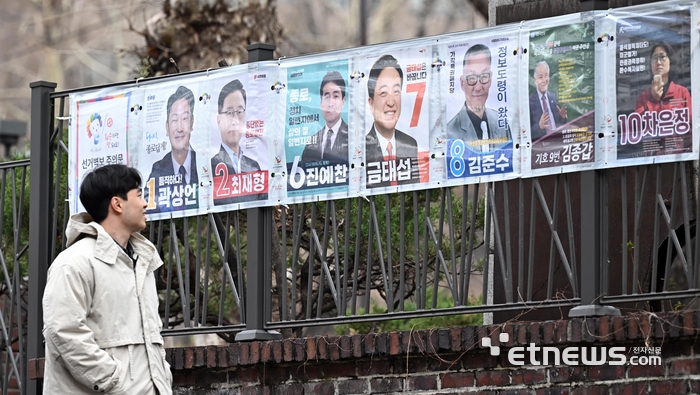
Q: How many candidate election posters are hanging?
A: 7